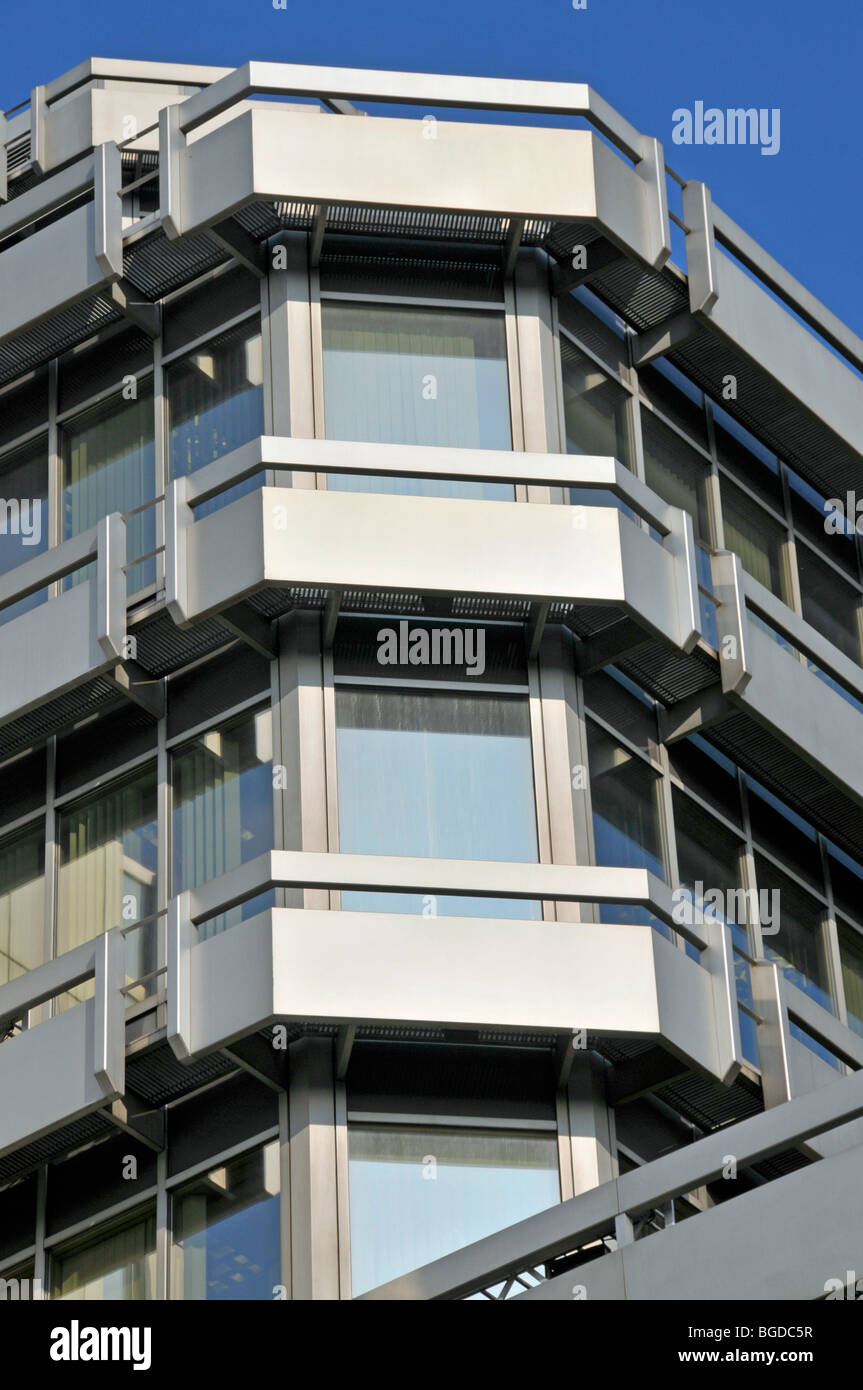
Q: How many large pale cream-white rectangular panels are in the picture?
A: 3